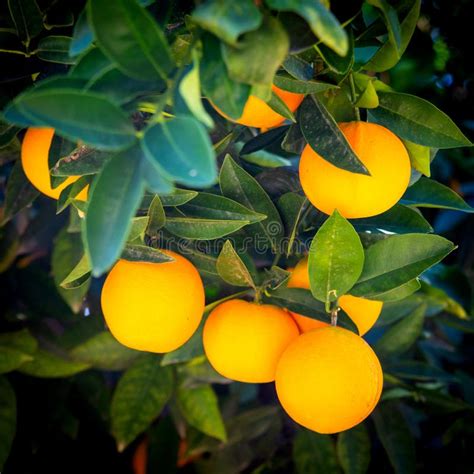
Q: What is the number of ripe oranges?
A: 7